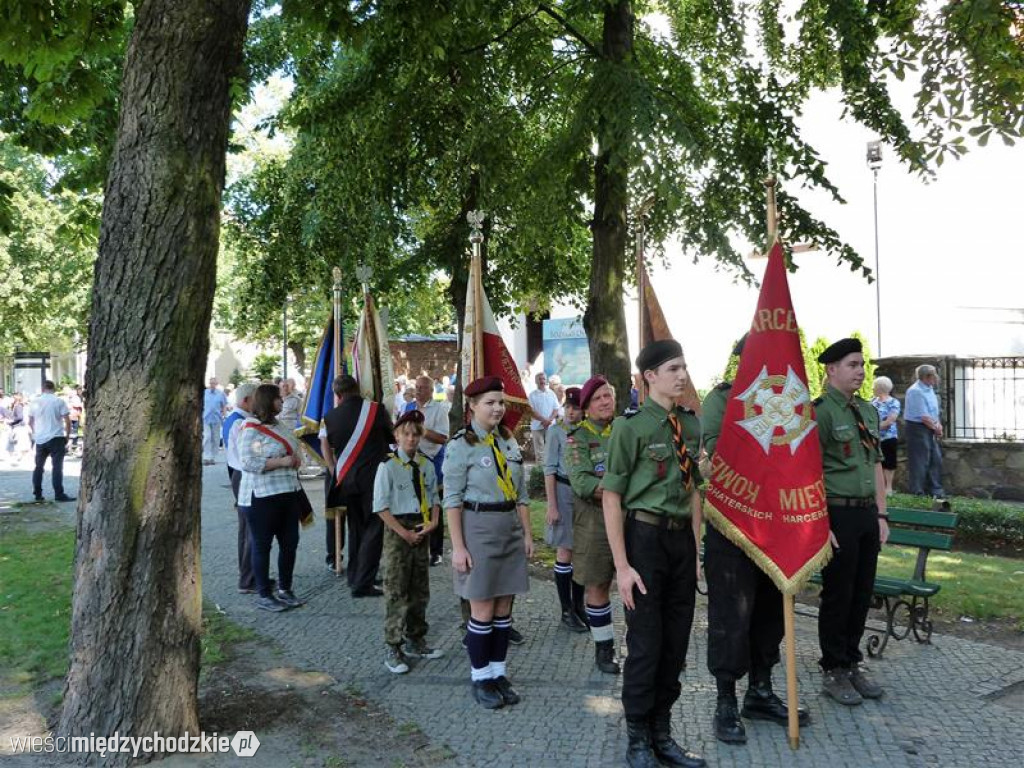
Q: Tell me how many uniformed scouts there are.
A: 7